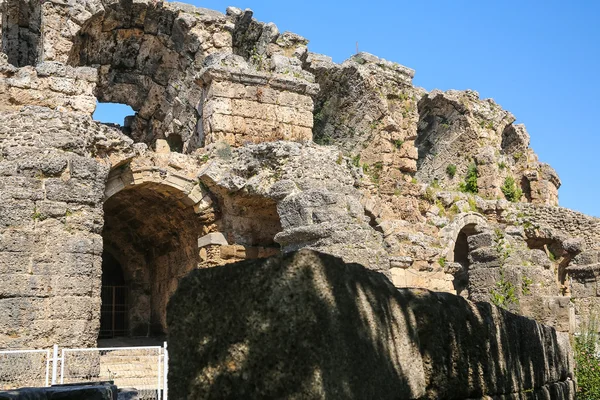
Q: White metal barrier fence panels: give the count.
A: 2